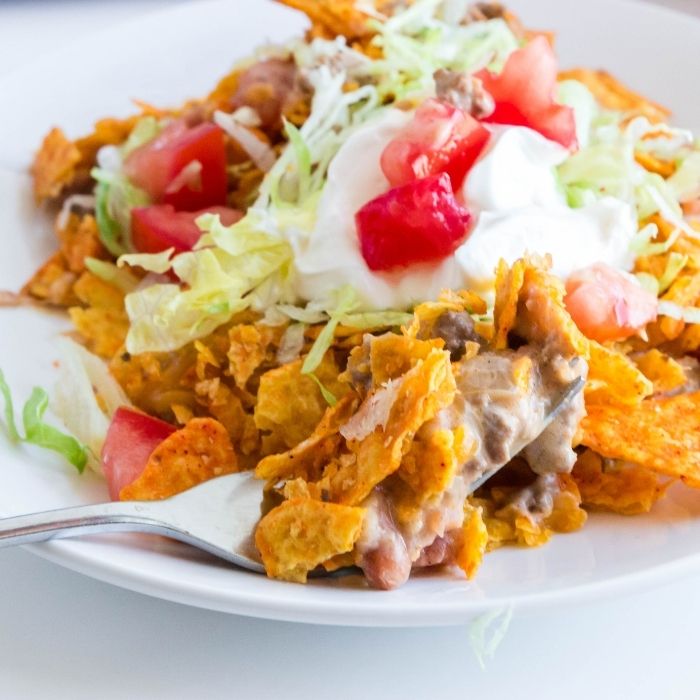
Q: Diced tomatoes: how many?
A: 7